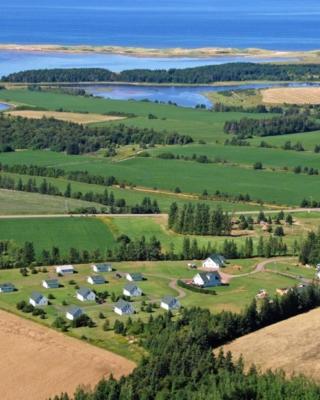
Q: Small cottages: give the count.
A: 12